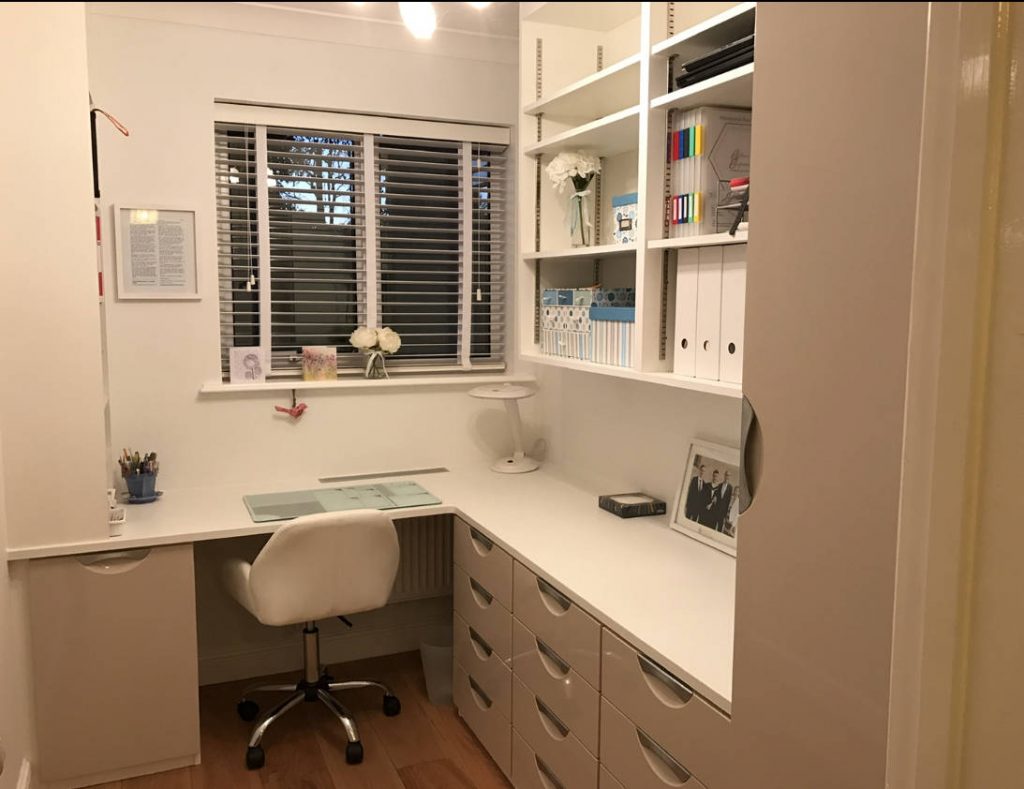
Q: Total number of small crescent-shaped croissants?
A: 0